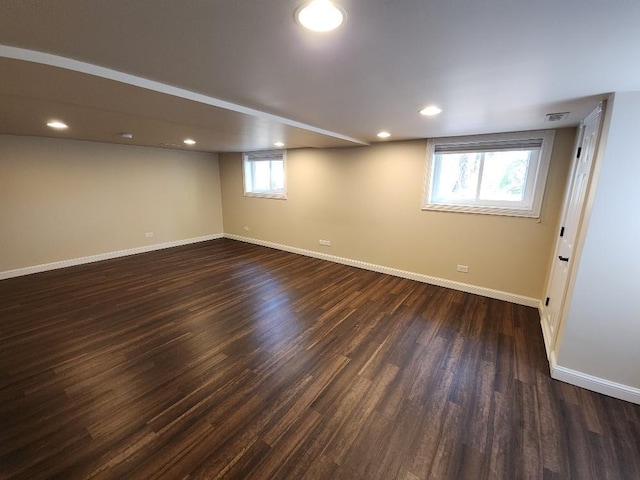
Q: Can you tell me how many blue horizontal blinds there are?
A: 0